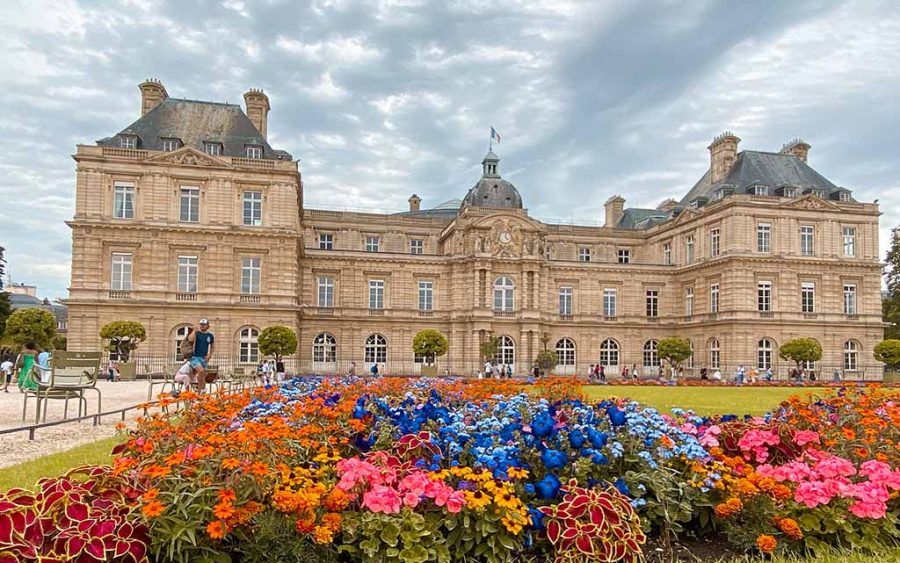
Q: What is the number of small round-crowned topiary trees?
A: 7